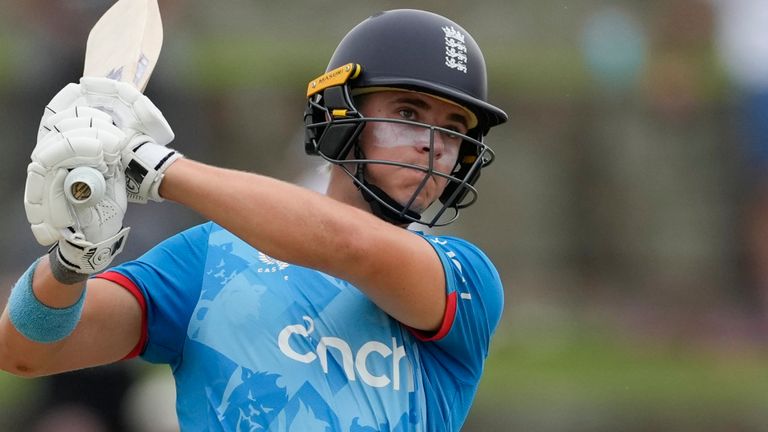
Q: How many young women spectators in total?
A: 0